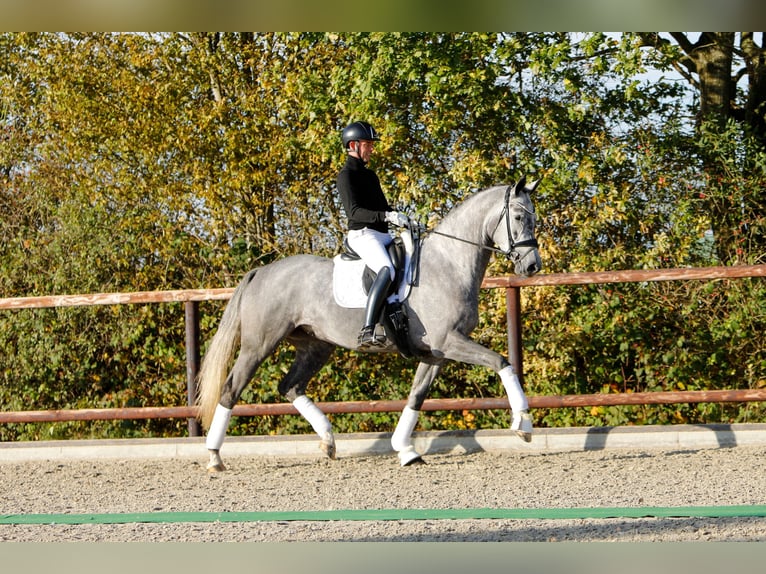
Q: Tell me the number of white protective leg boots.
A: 4